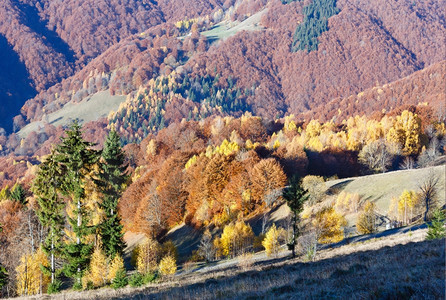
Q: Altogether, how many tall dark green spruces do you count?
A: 4